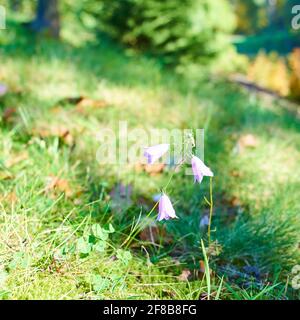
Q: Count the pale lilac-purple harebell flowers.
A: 3